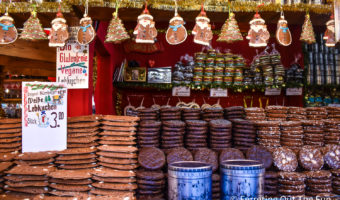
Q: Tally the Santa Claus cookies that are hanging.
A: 5